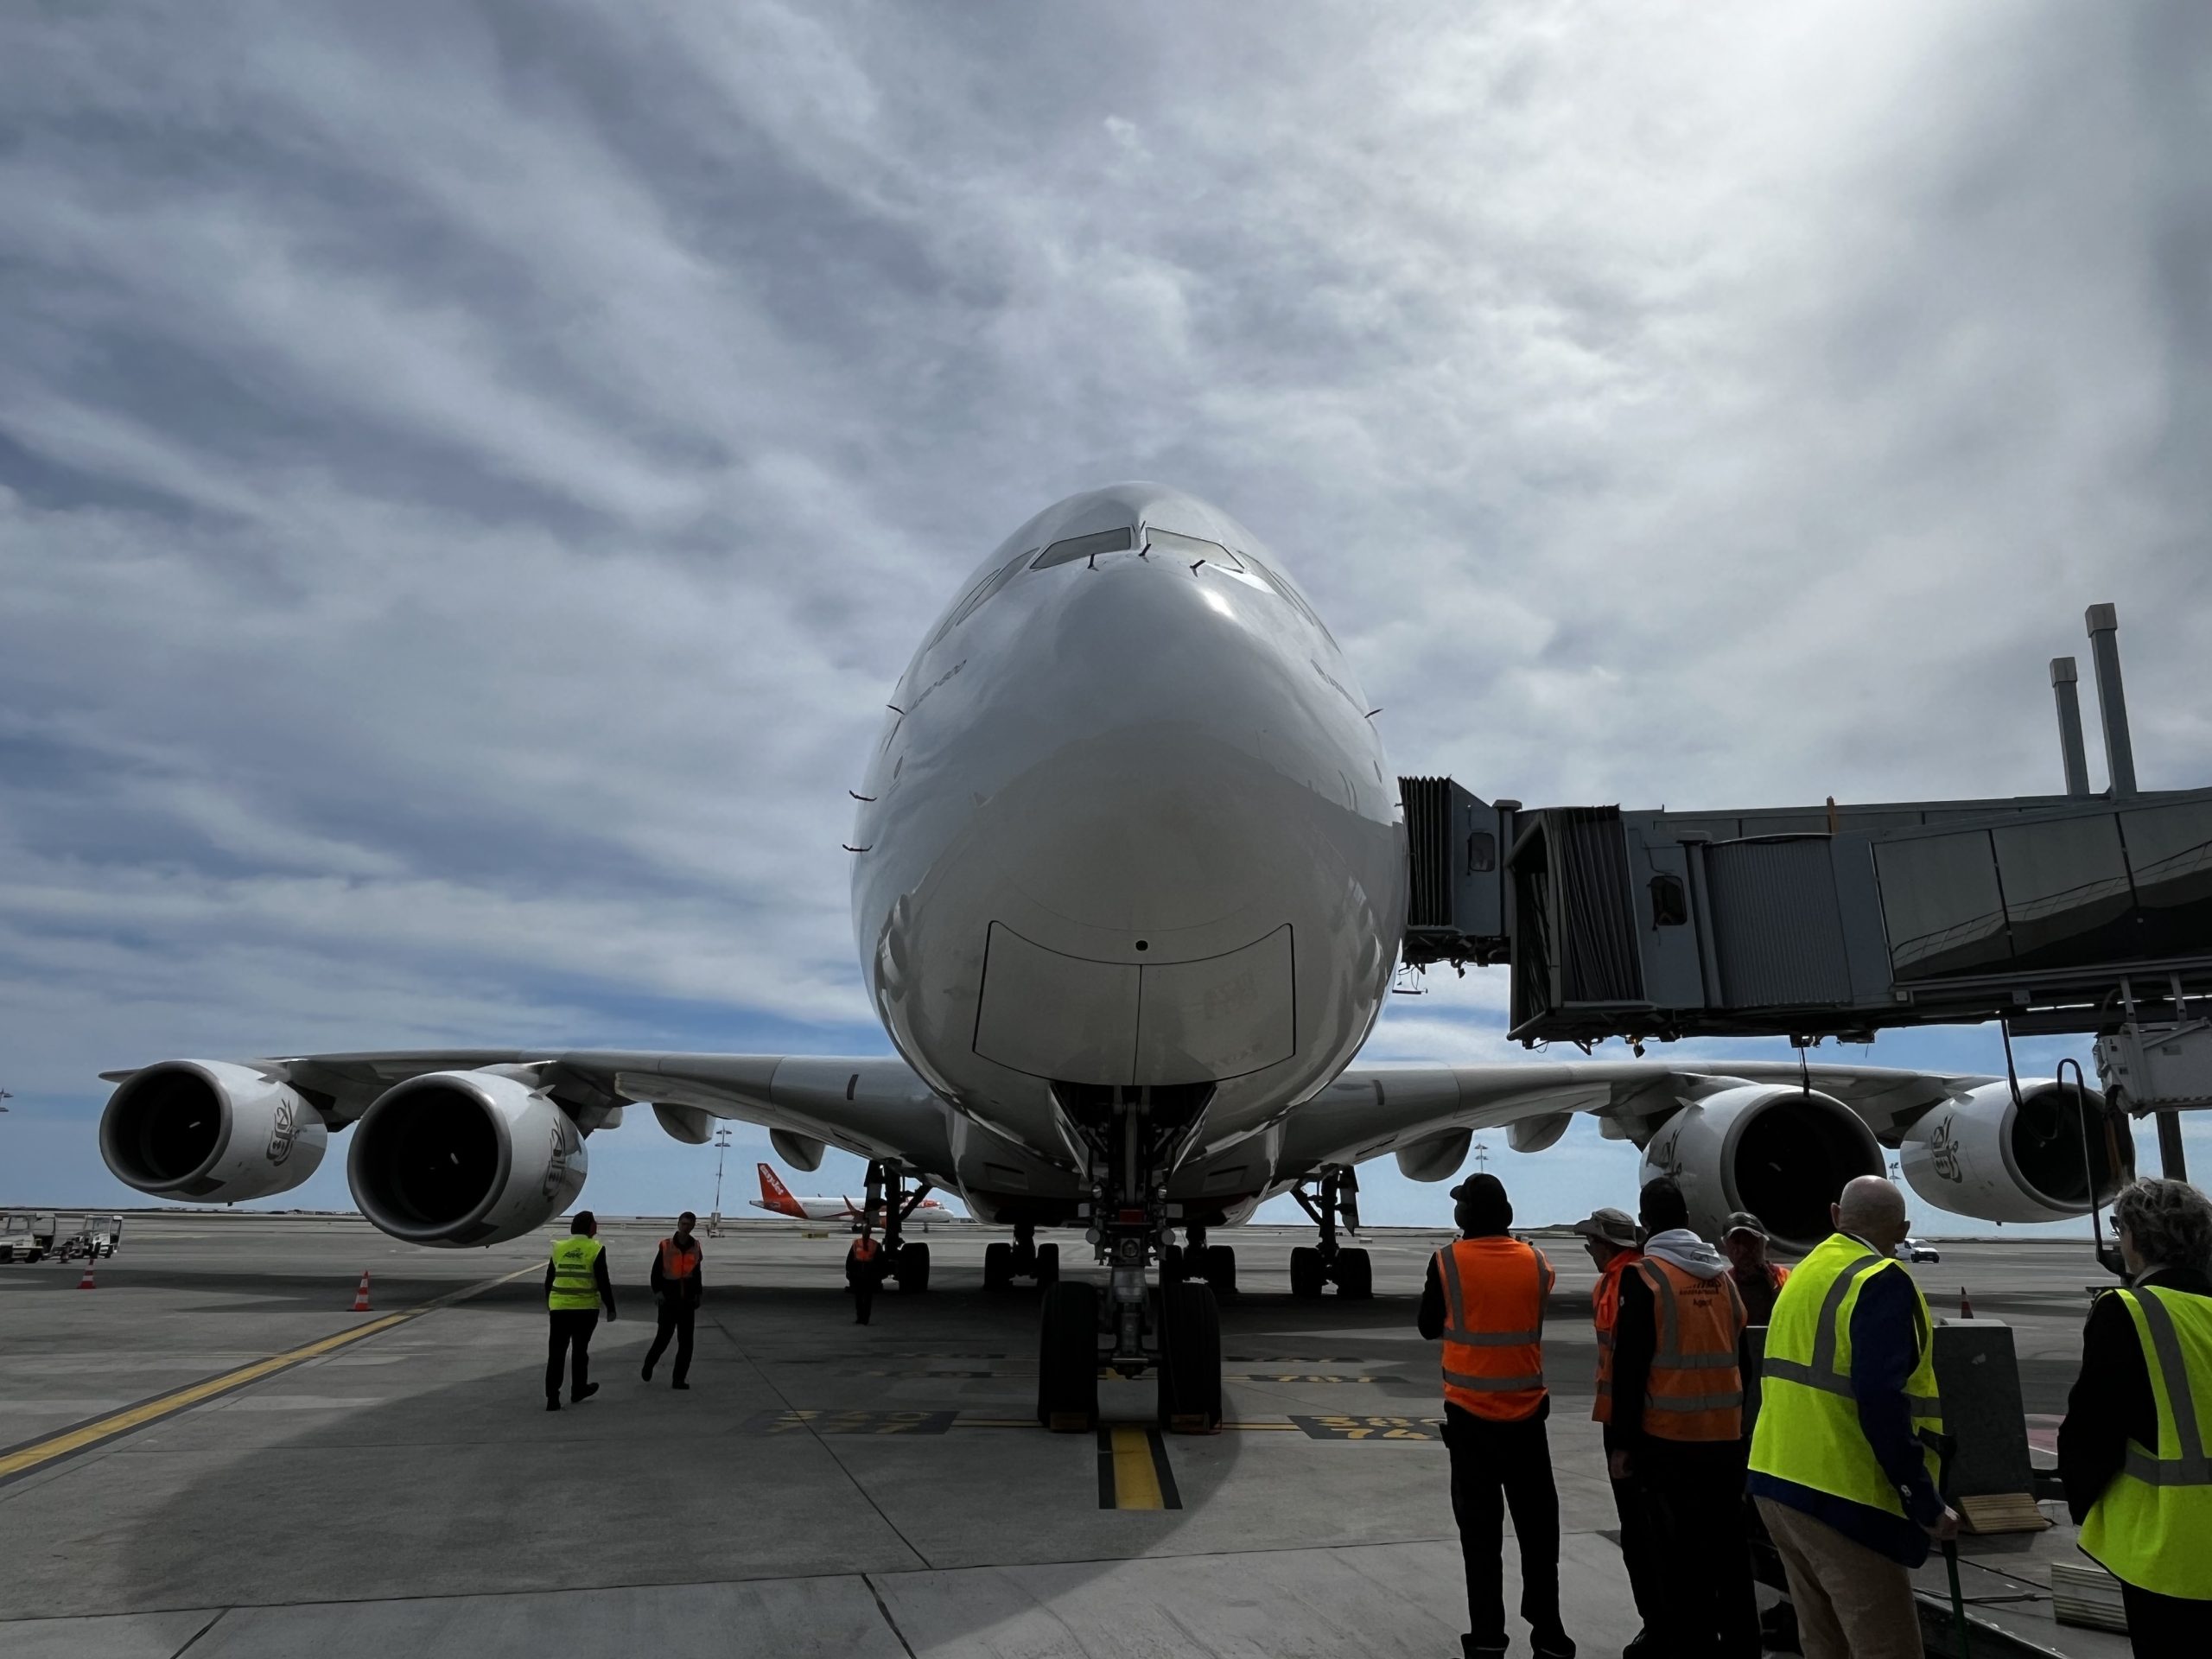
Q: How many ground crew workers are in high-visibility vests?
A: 9